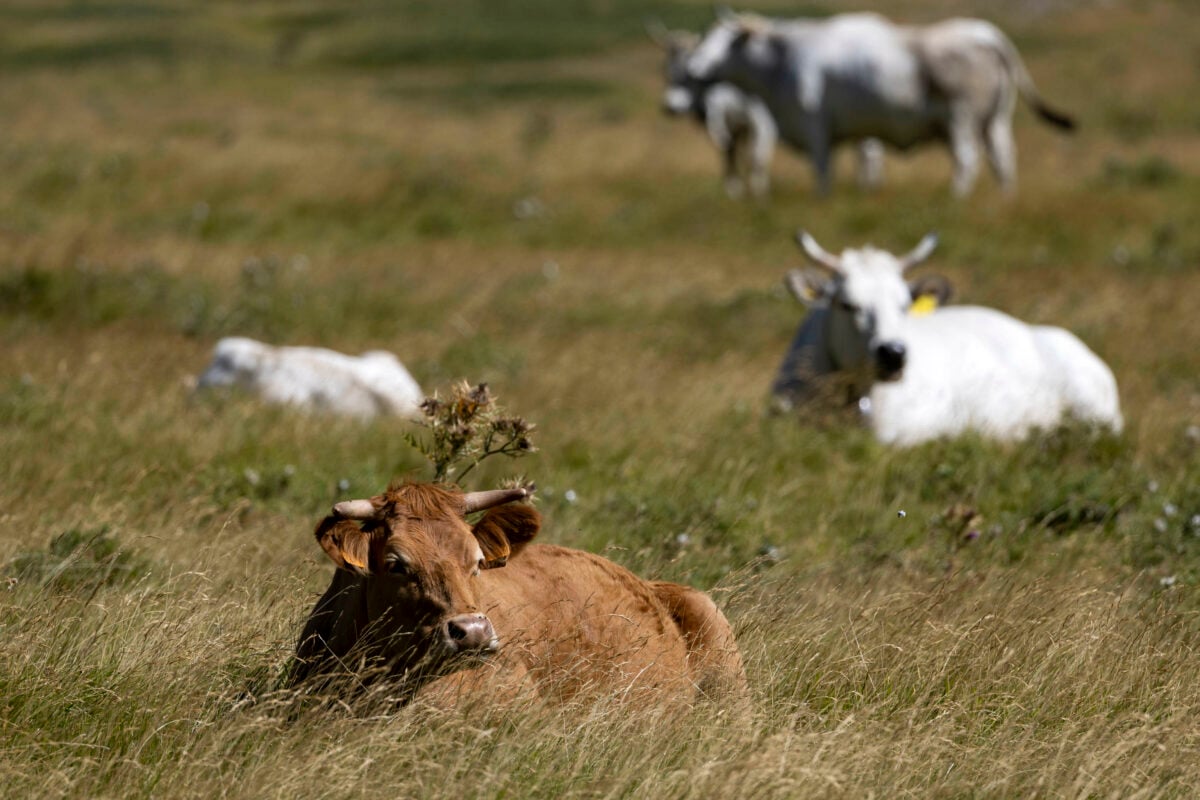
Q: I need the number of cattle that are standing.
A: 2